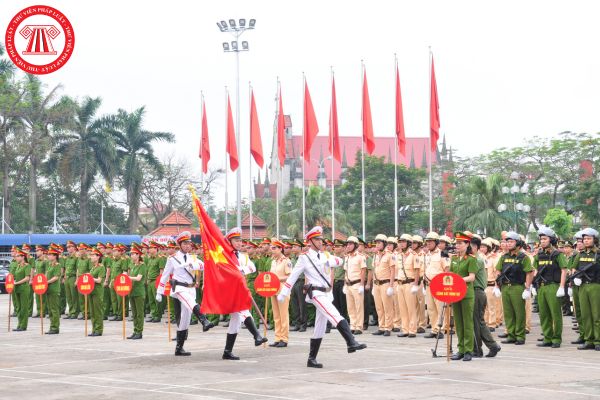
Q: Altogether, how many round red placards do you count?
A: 7